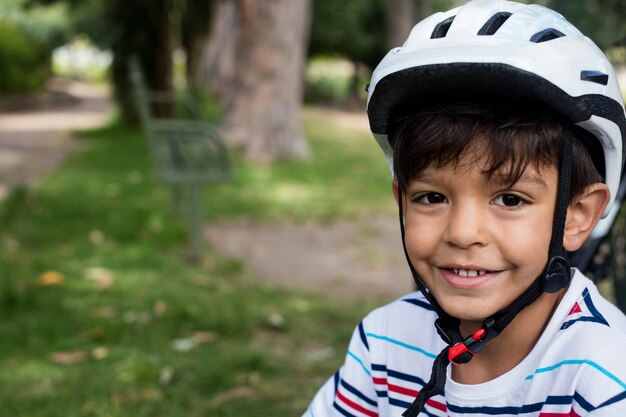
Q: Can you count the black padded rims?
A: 1